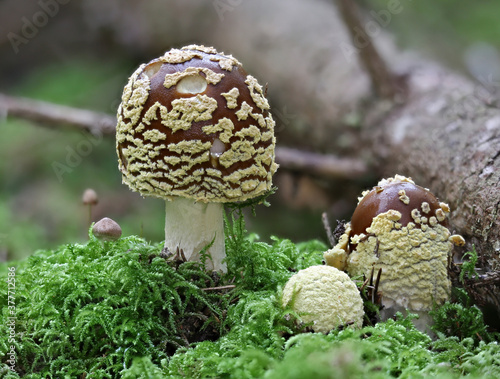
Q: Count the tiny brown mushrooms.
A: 2